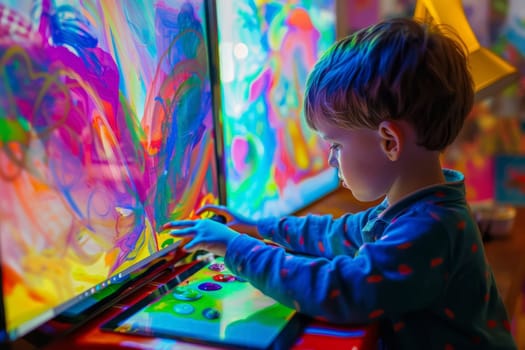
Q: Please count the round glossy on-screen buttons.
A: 6